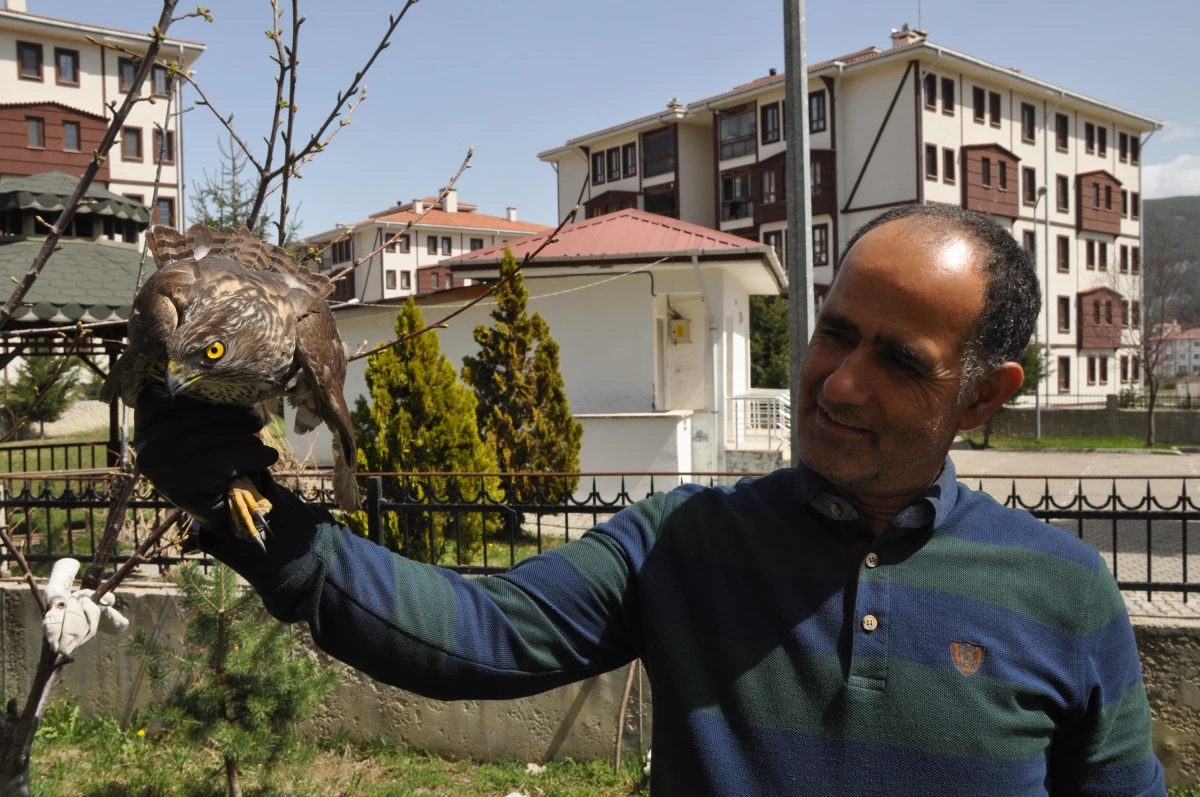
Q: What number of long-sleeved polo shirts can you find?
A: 1